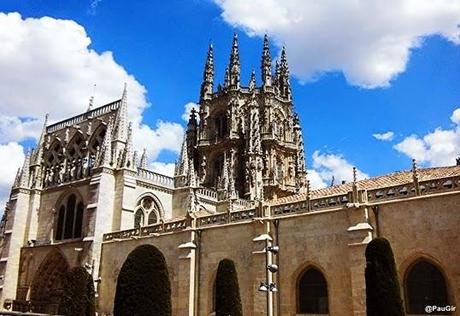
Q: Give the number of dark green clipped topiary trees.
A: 4